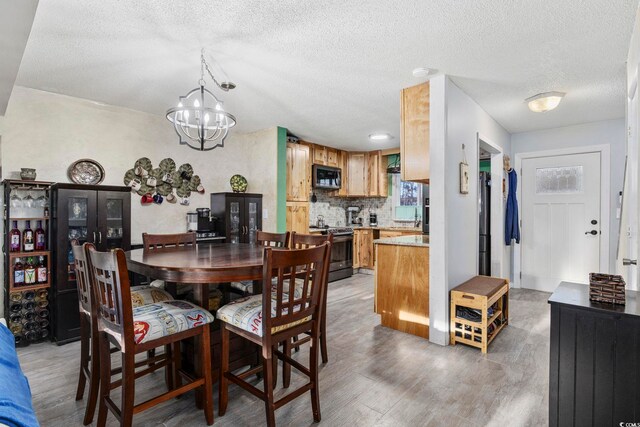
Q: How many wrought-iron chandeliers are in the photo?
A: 1